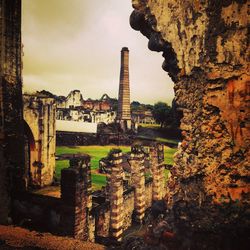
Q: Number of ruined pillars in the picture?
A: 4